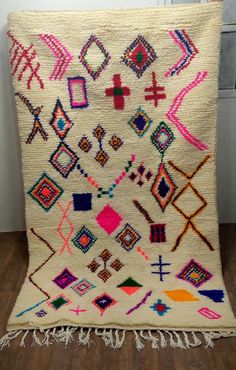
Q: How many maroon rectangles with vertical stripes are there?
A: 1